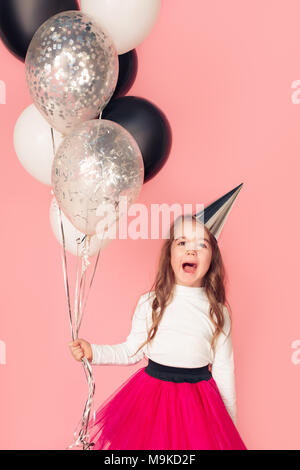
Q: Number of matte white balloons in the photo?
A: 3